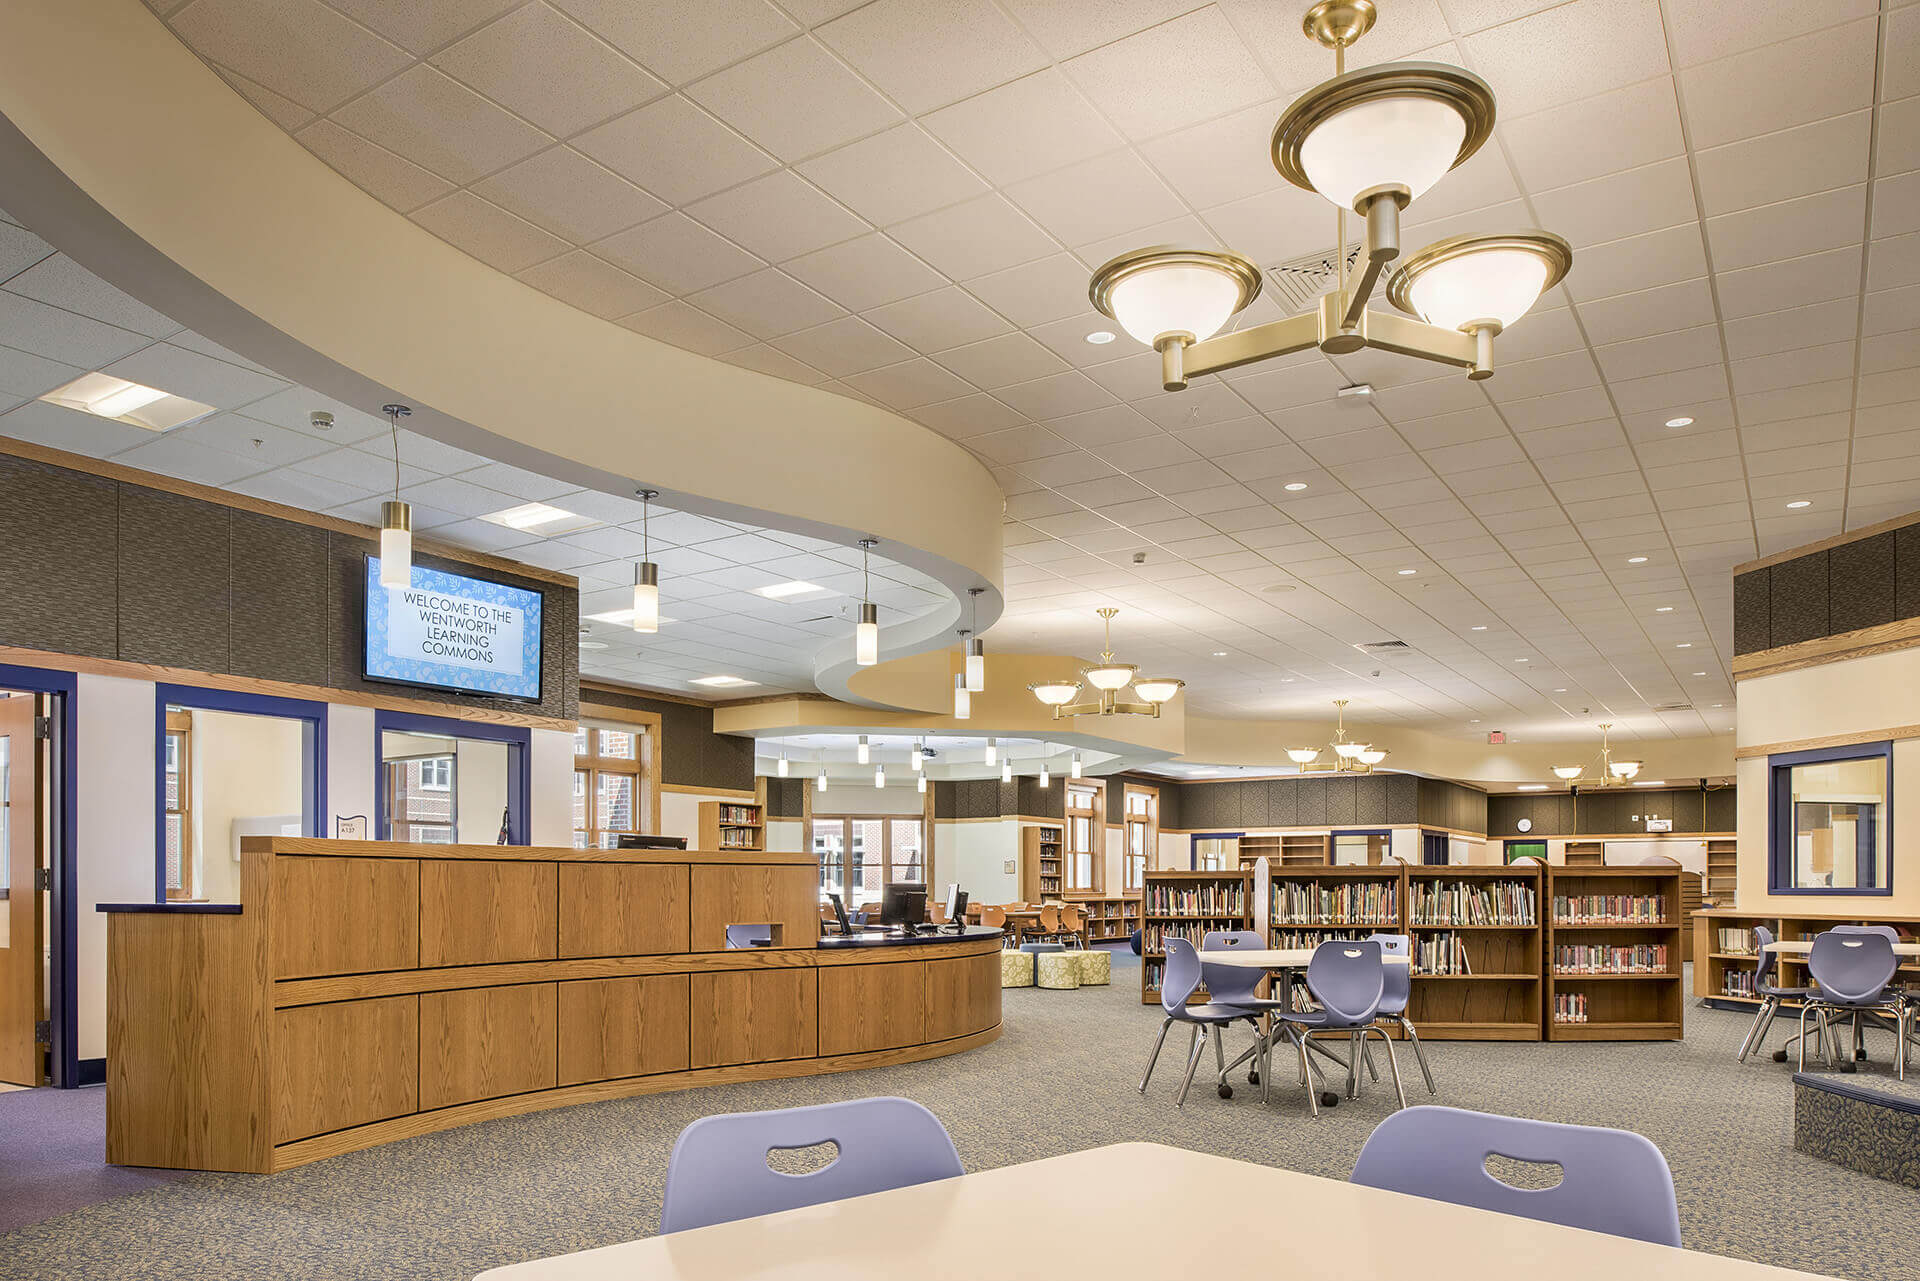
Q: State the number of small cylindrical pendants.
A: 15